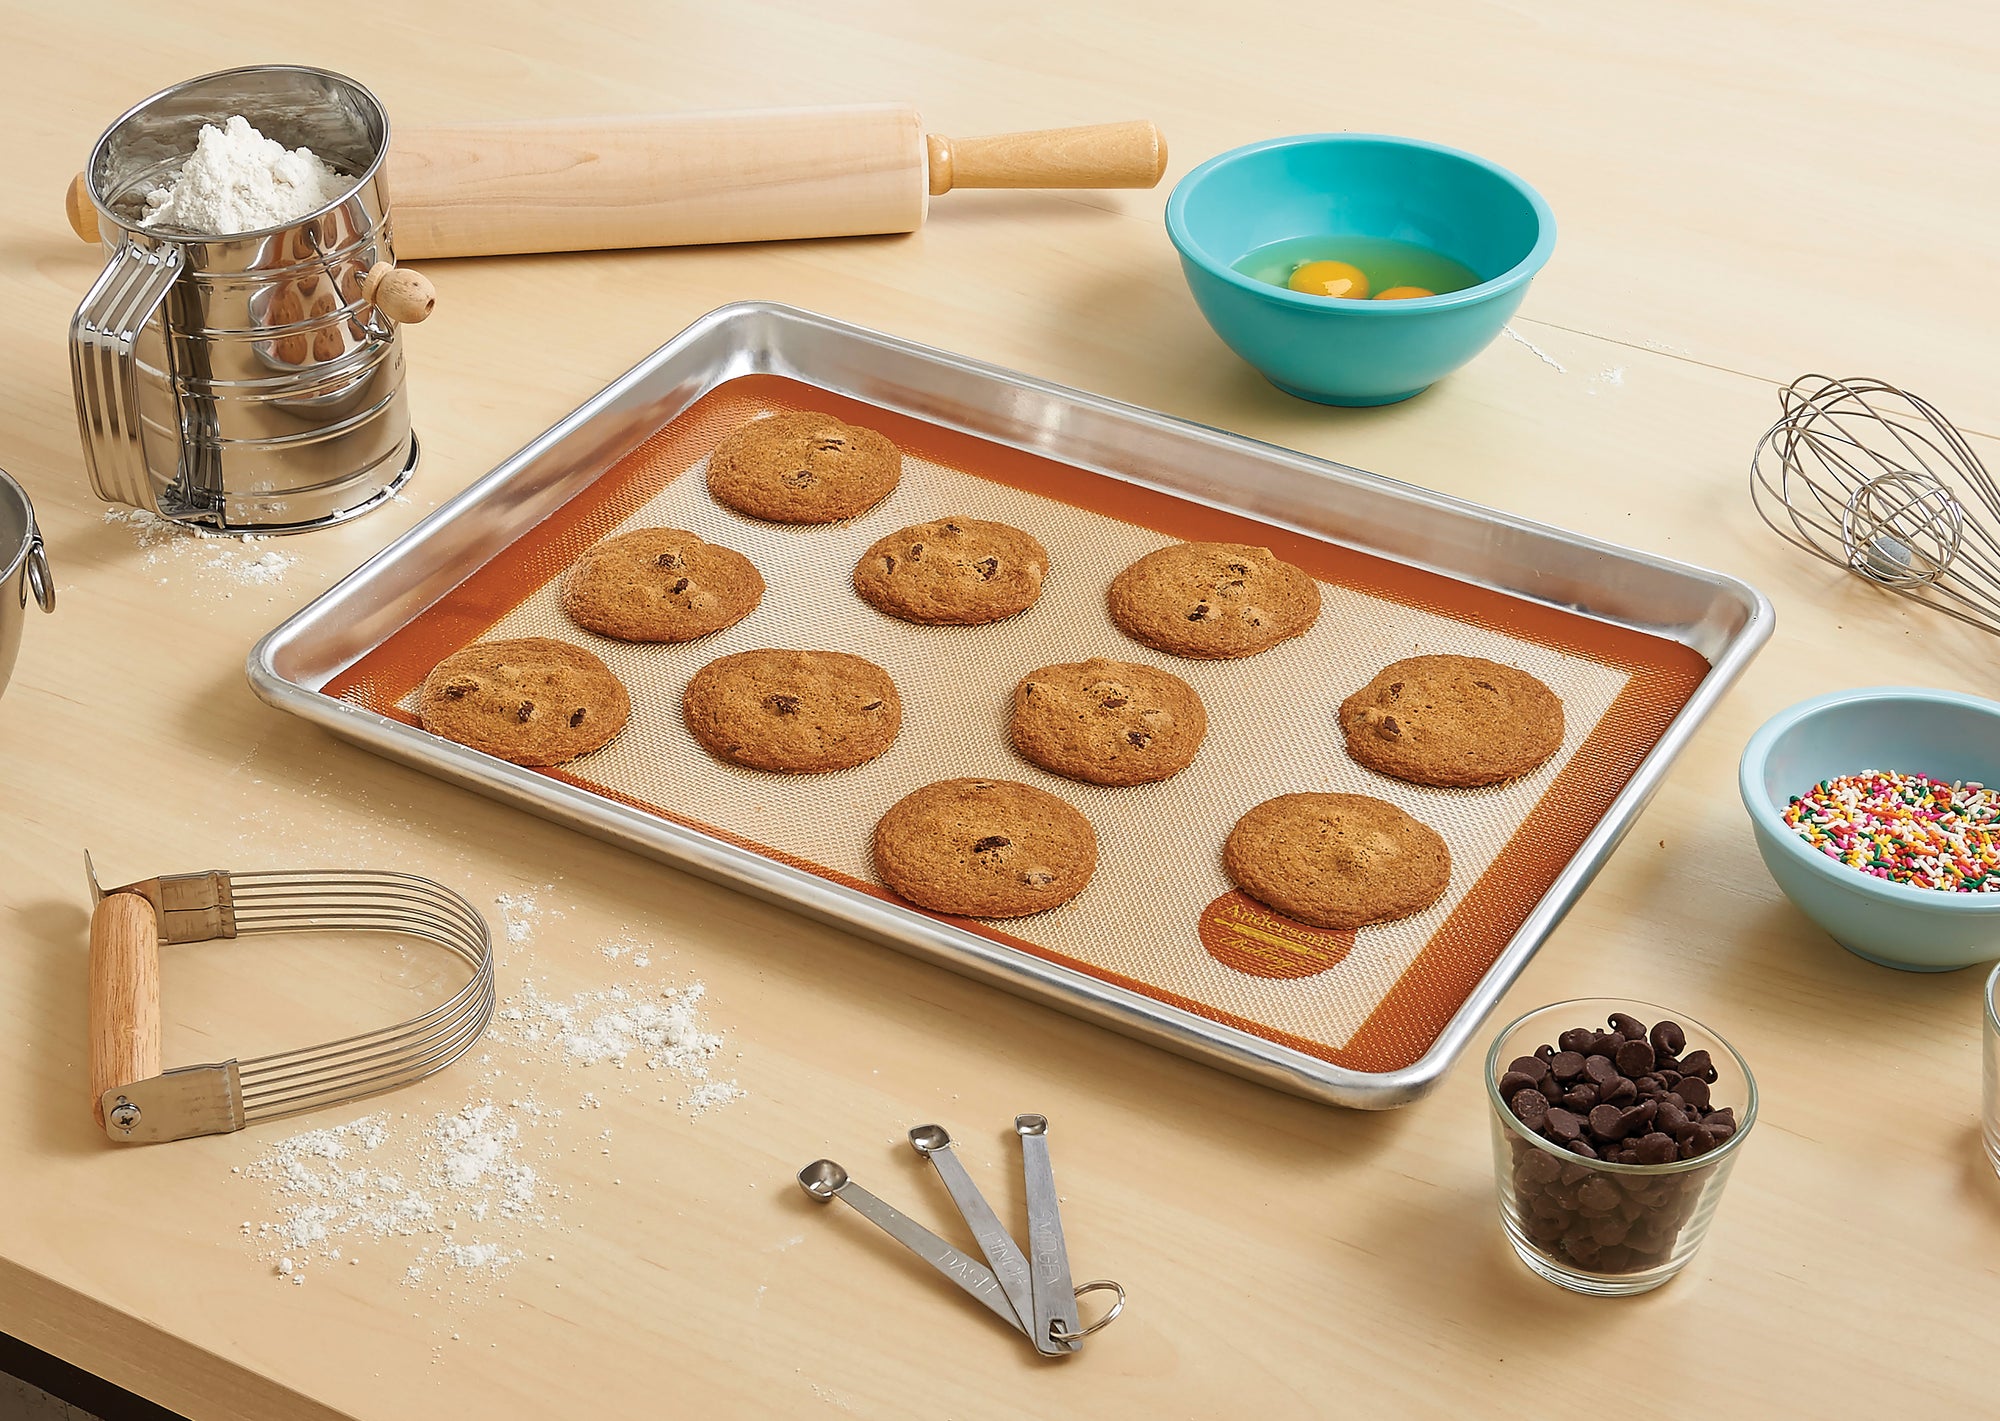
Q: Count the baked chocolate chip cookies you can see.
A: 10